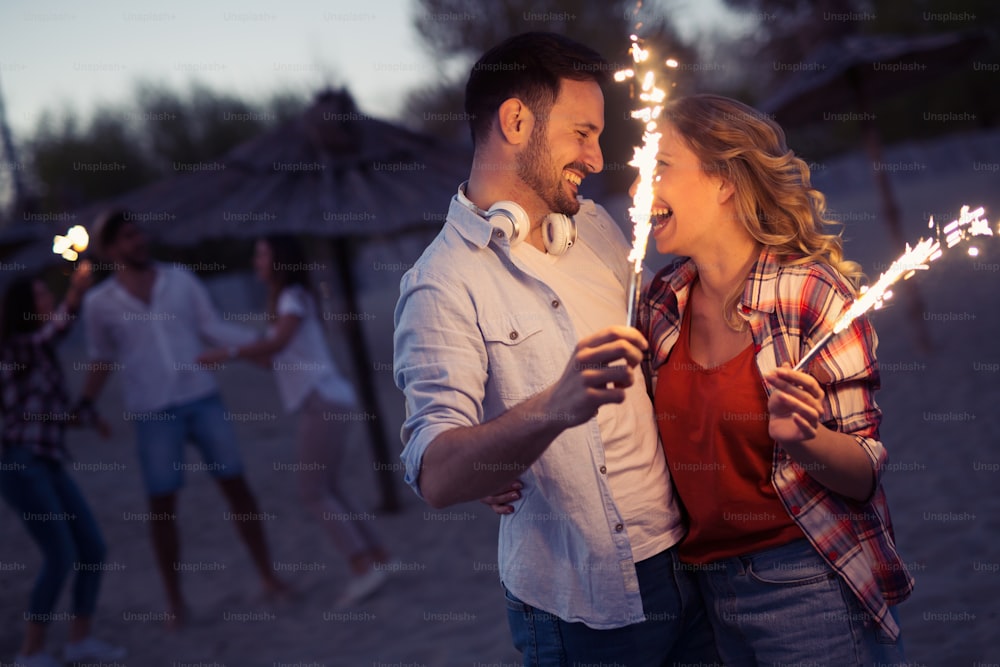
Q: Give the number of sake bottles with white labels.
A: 0